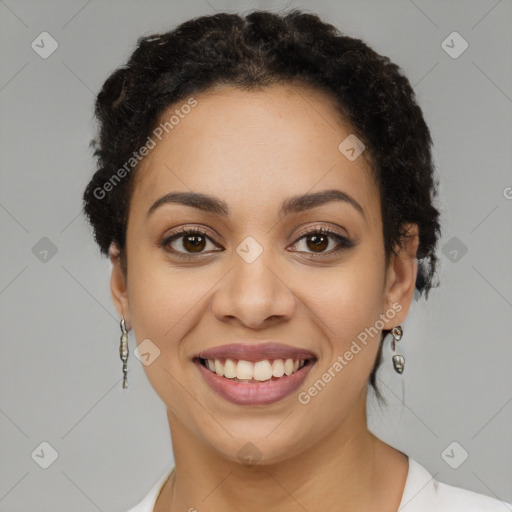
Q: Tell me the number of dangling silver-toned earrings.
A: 2